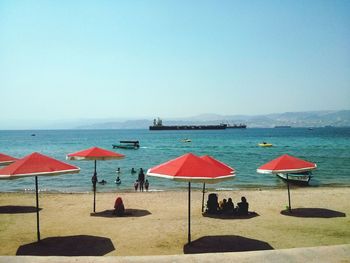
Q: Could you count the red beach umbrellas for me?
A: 6